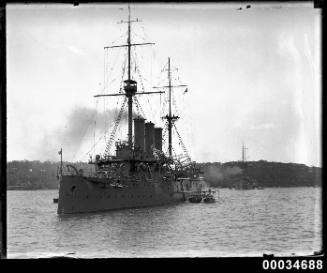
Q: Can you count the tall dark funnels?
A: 3